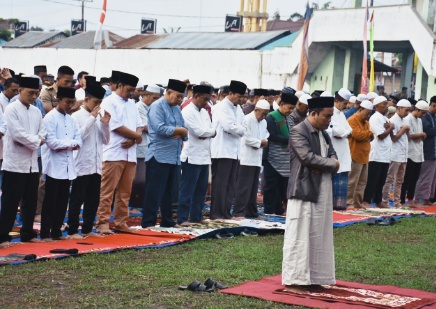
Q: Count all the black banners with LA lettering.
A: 4